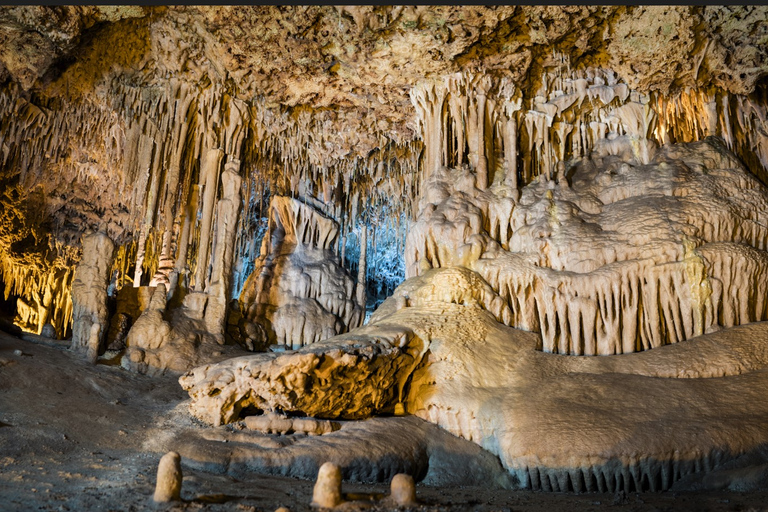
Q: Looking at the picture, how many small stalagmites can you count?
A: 3